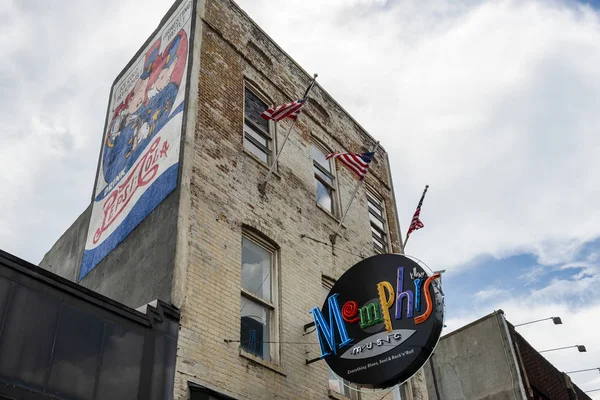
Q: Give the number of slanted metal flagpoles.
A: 3